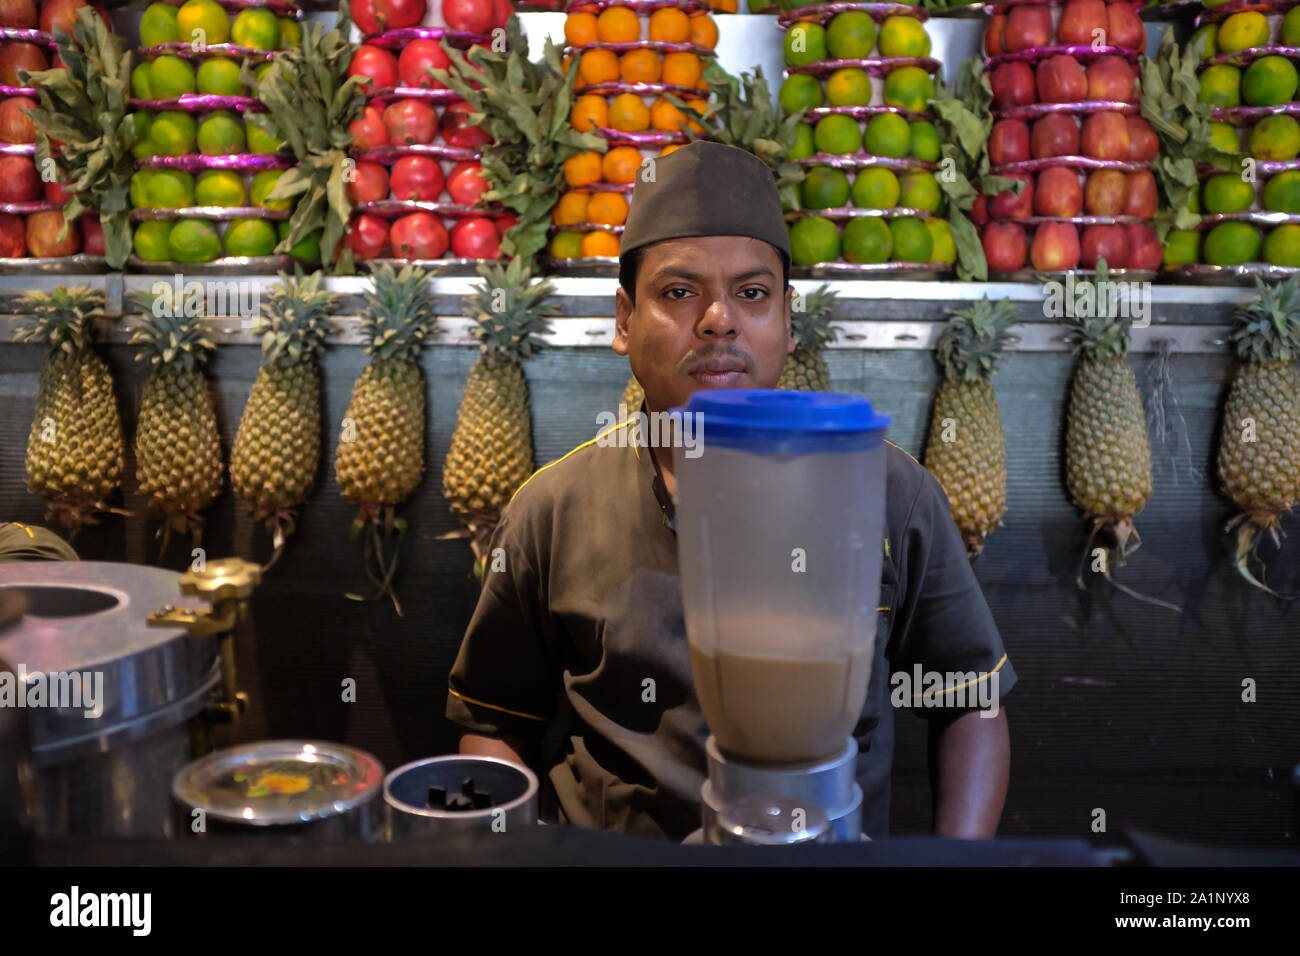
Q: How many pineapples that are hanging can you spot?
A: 10